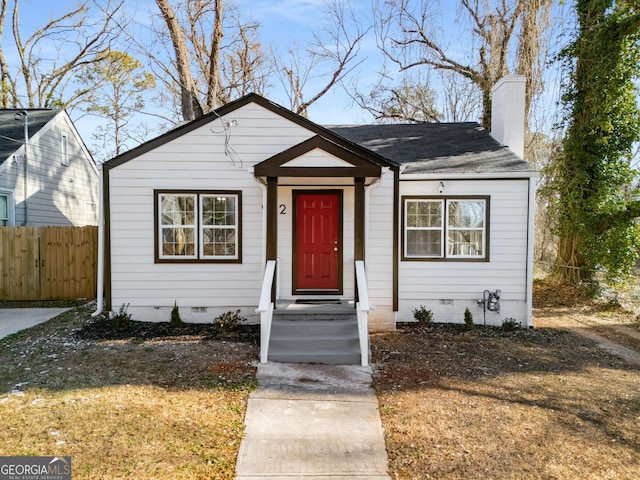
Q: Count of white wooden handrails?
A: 2